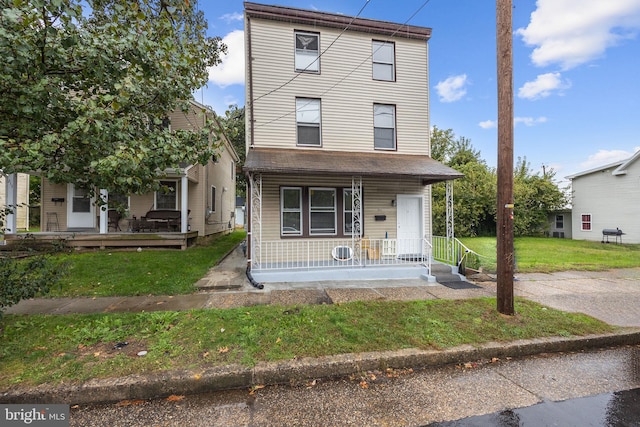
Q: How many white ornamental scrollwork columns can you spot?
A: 3